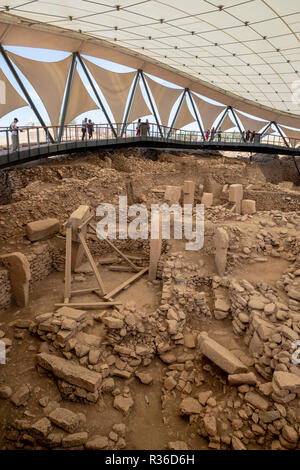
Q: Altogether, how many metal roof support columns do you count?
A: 11